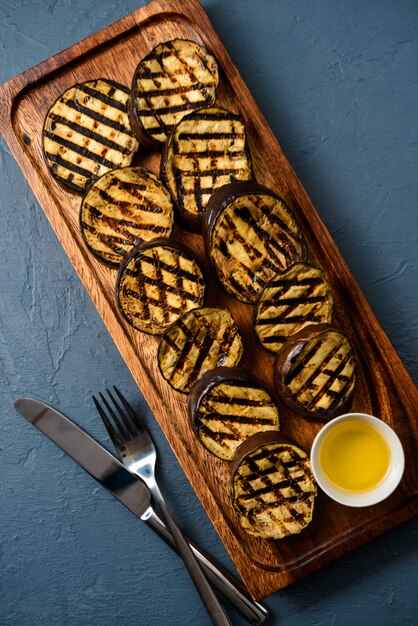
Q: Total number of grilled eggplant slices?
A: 11